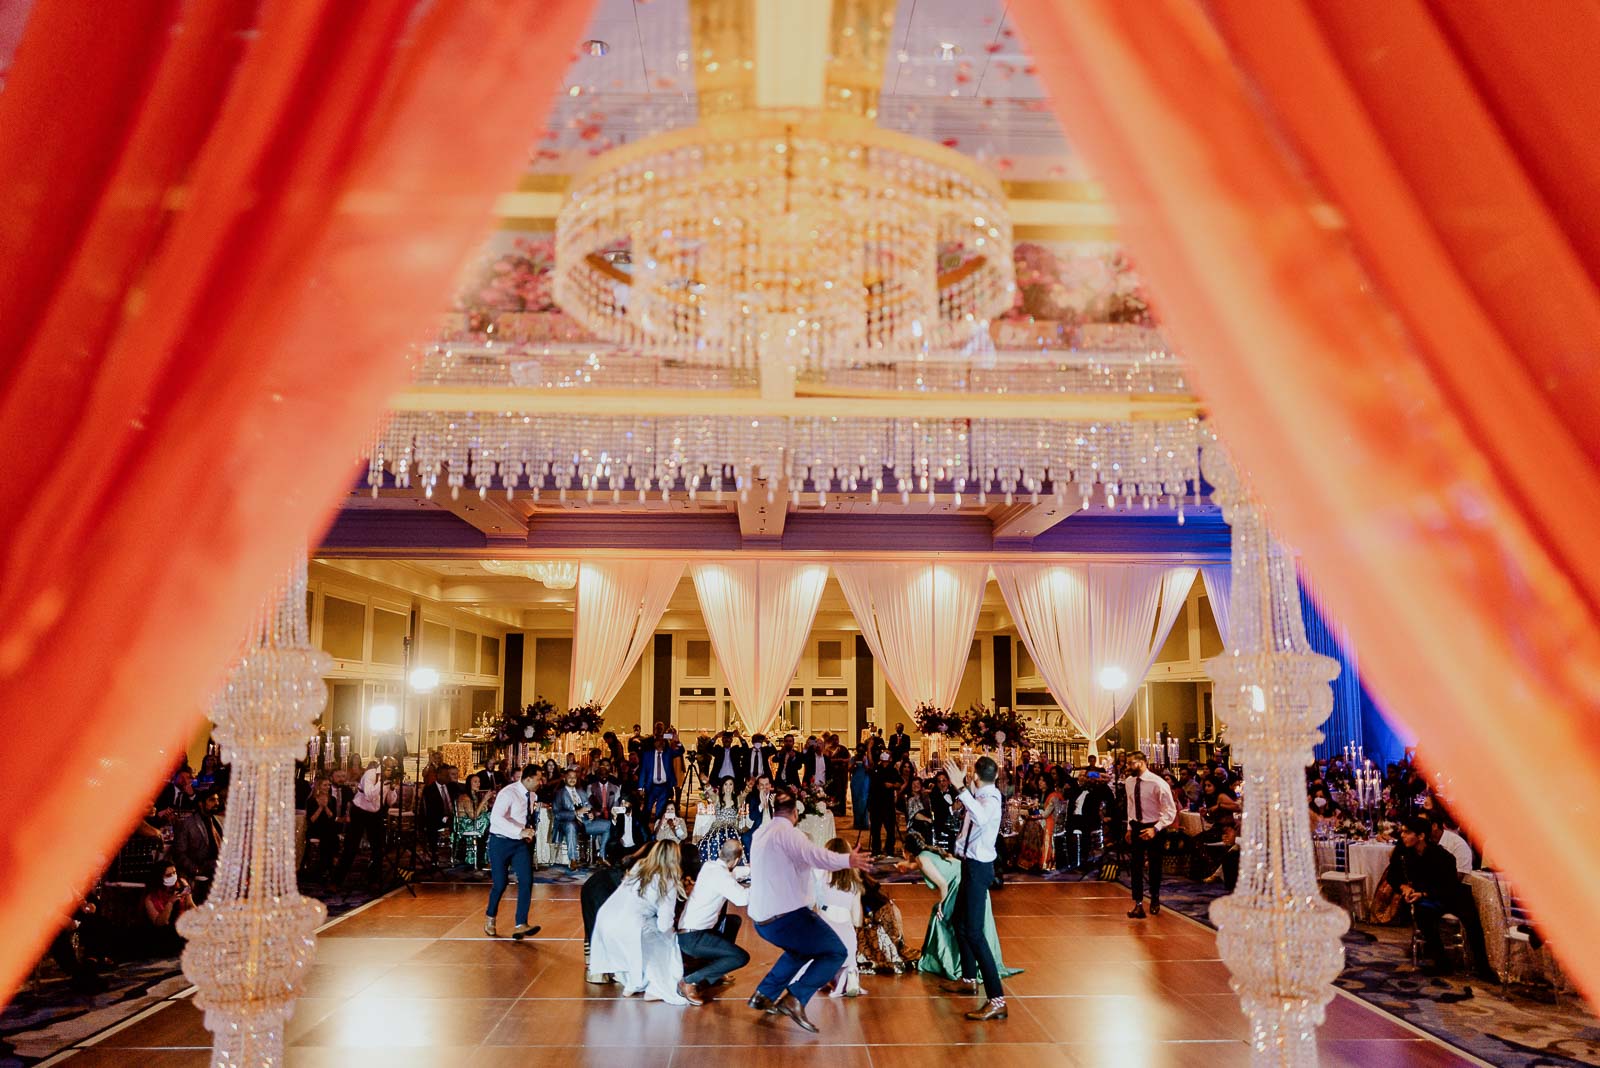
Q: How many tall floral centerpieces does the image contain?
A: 4